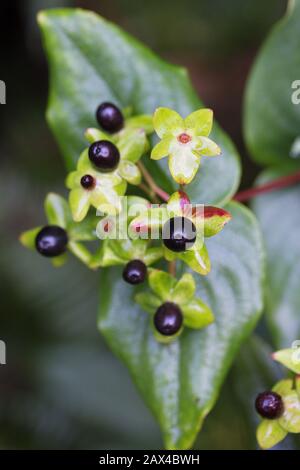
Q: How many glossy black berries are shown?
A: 8